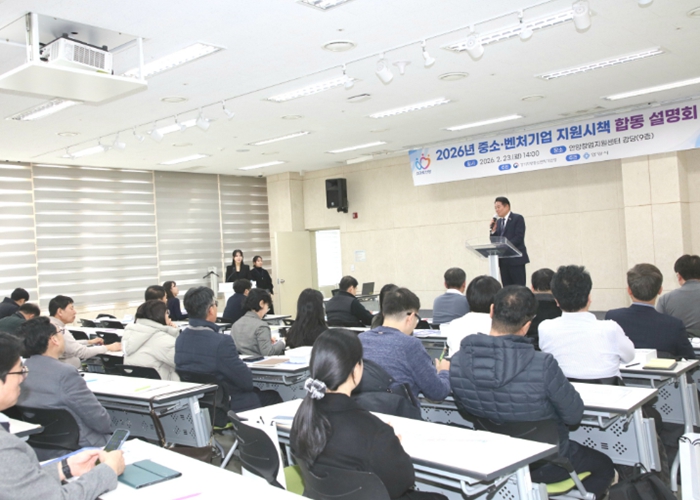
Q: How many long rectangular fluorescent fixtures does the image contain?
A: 15